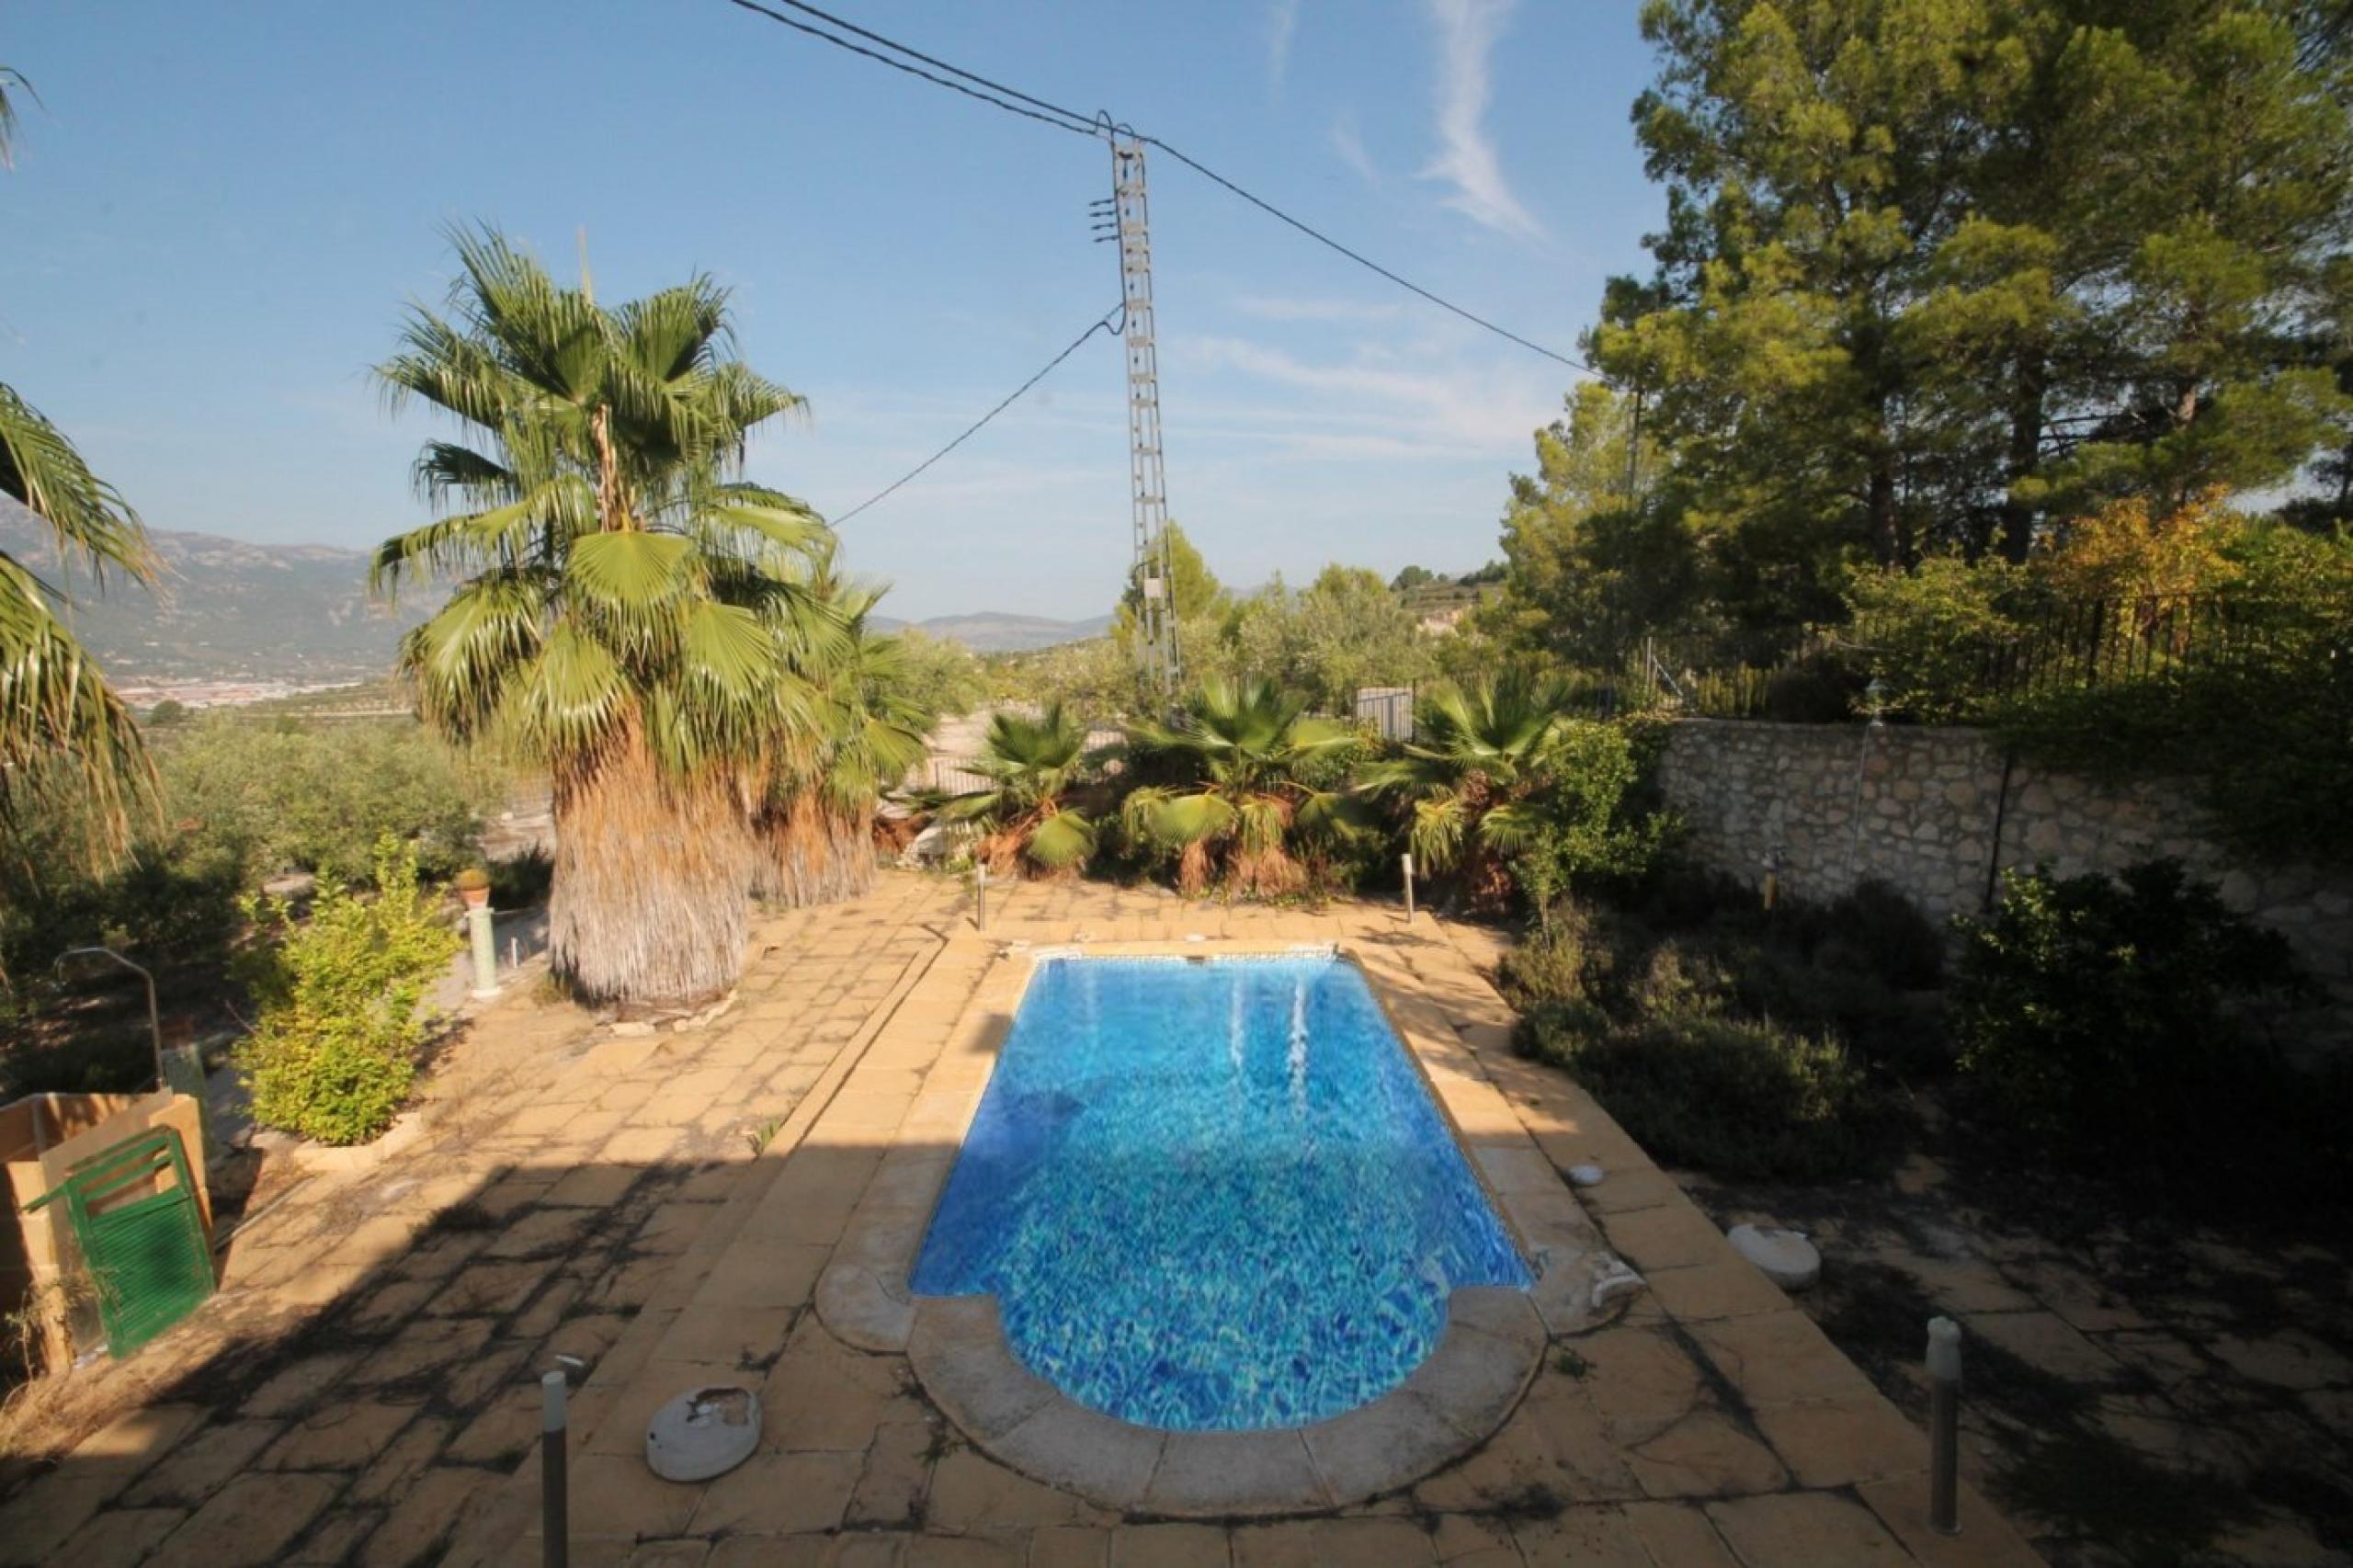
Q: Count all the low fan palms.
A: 3